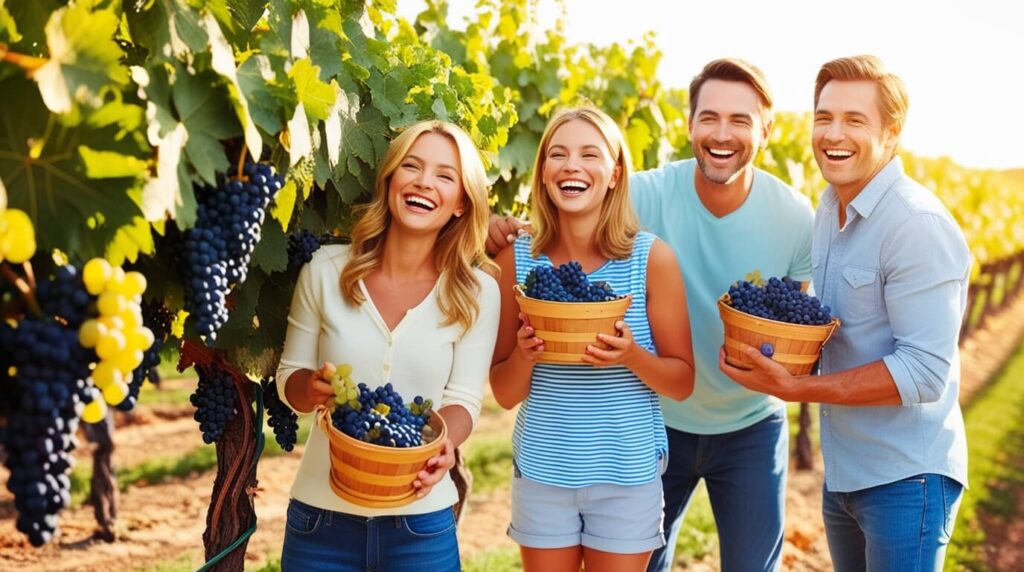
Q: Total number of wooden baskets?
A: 3